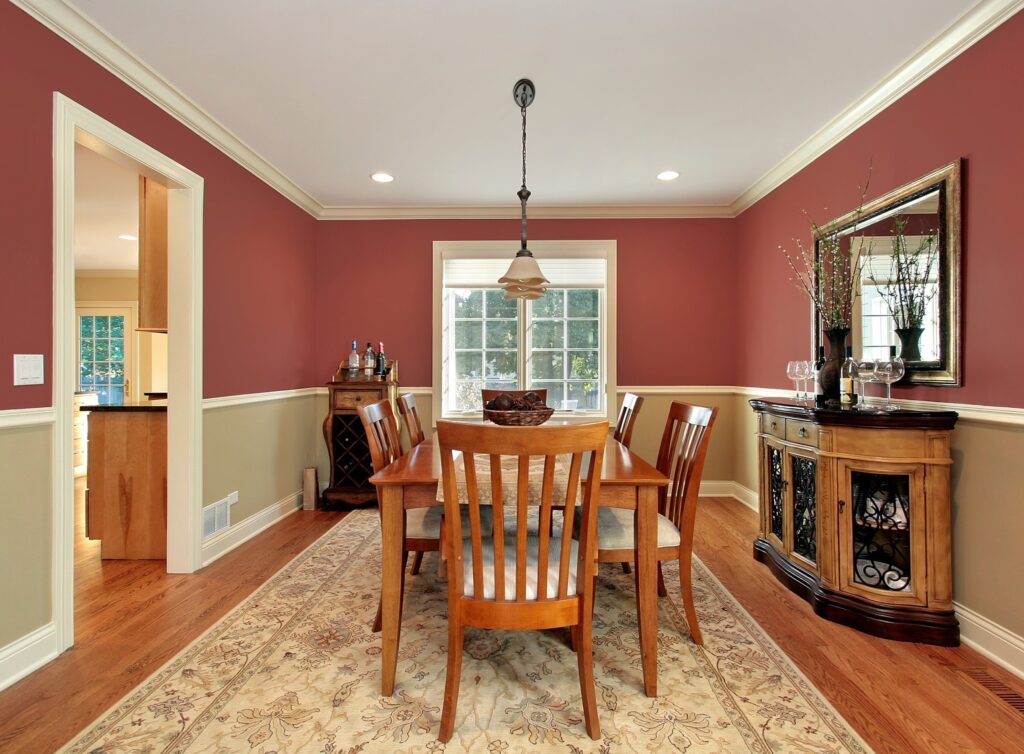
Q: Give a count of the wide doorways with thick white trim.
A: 1